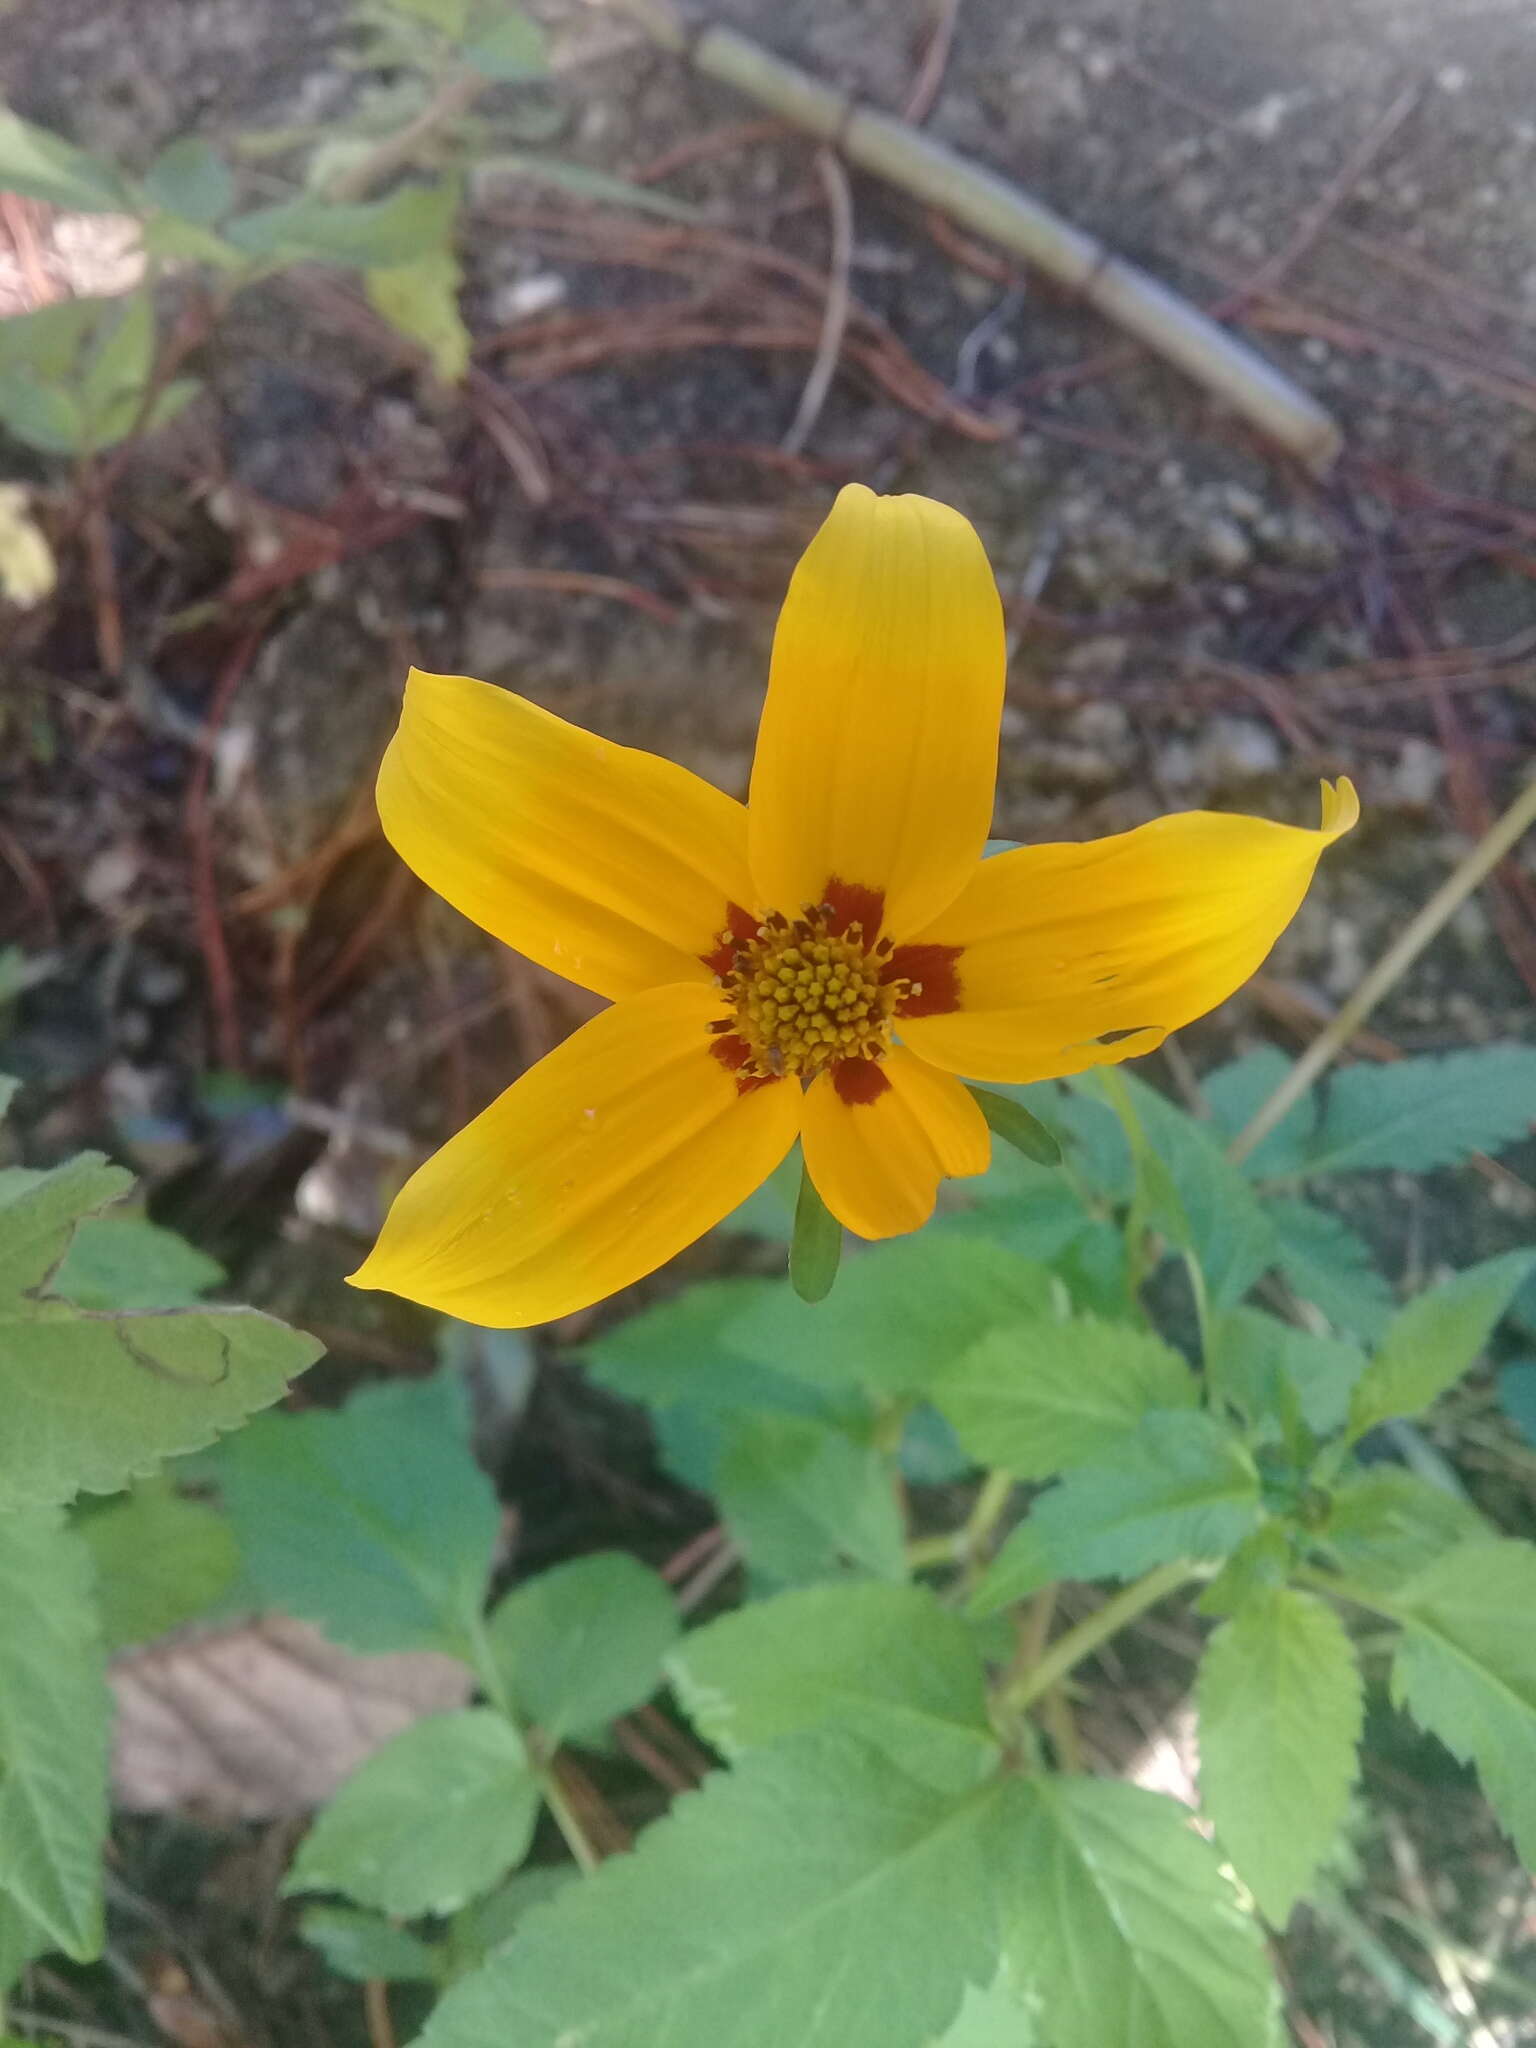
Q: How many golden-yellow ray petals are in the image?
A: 5